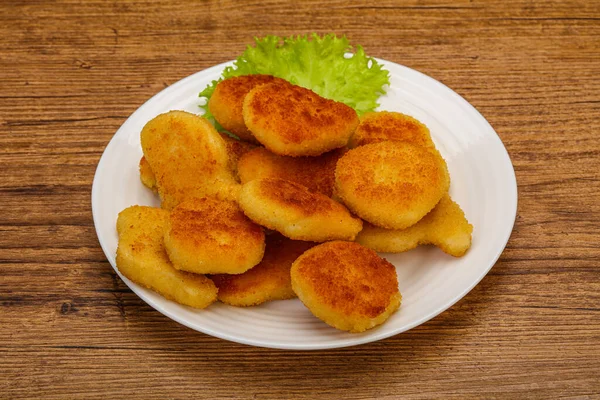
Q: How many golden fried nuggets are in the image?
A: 13